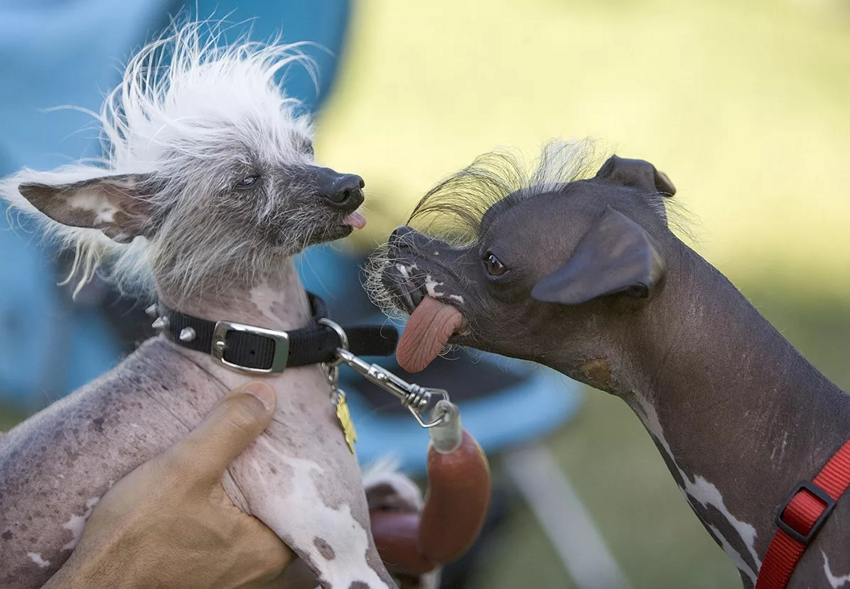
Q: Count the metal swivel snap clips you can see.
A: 1